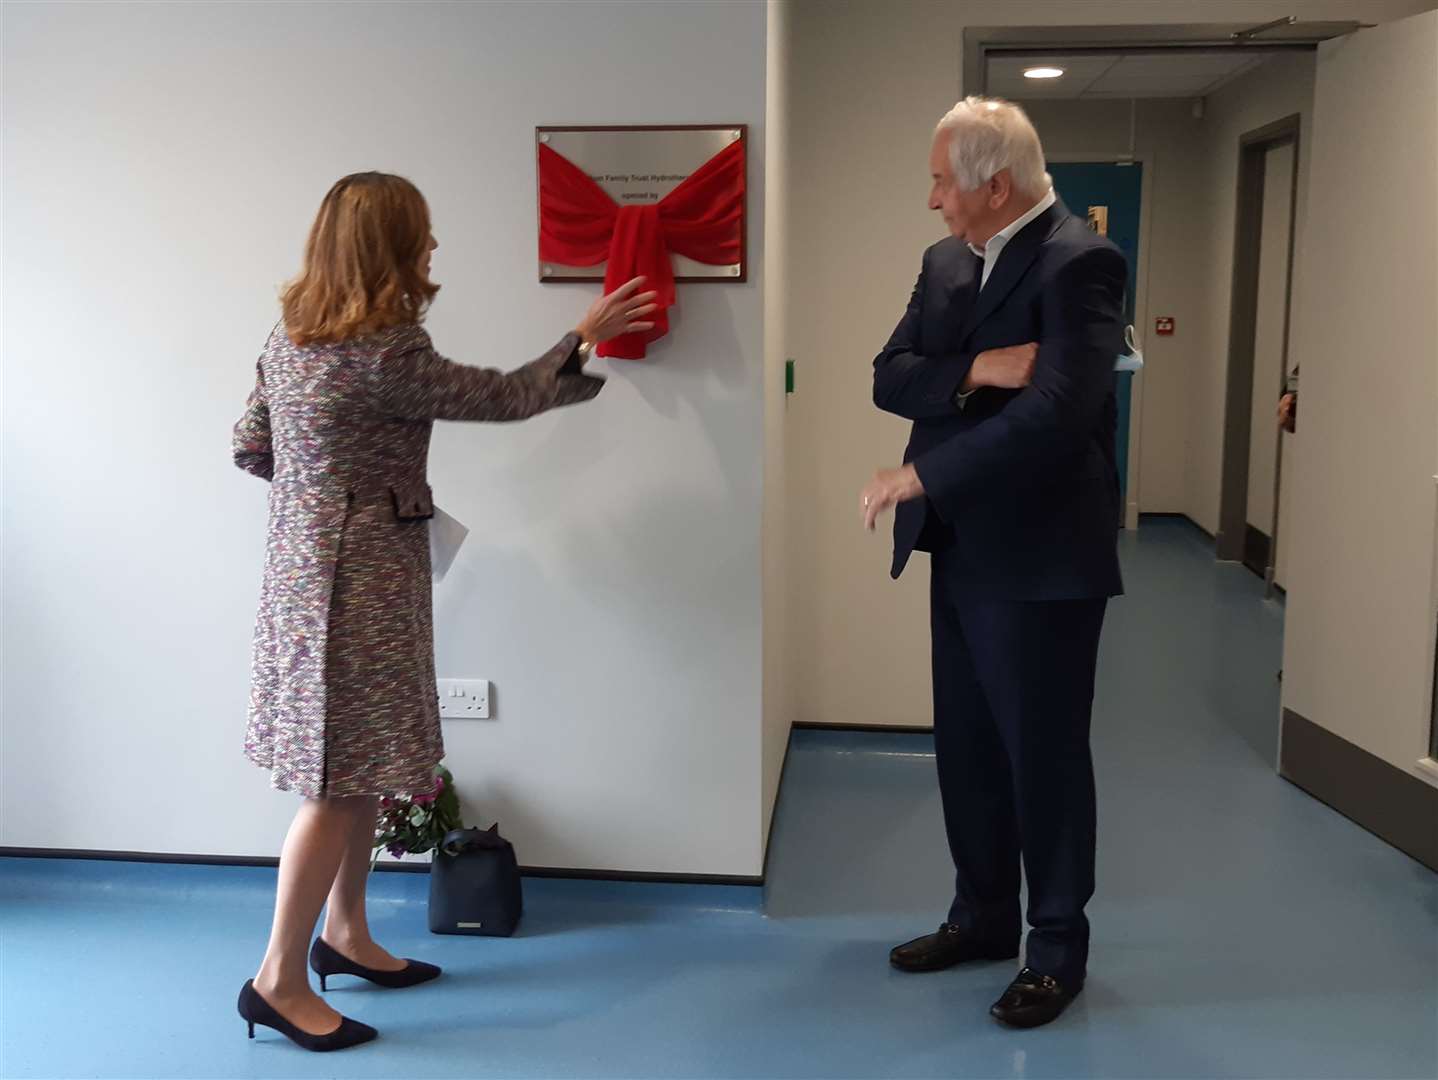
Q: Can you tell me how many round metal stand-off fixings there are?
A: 4